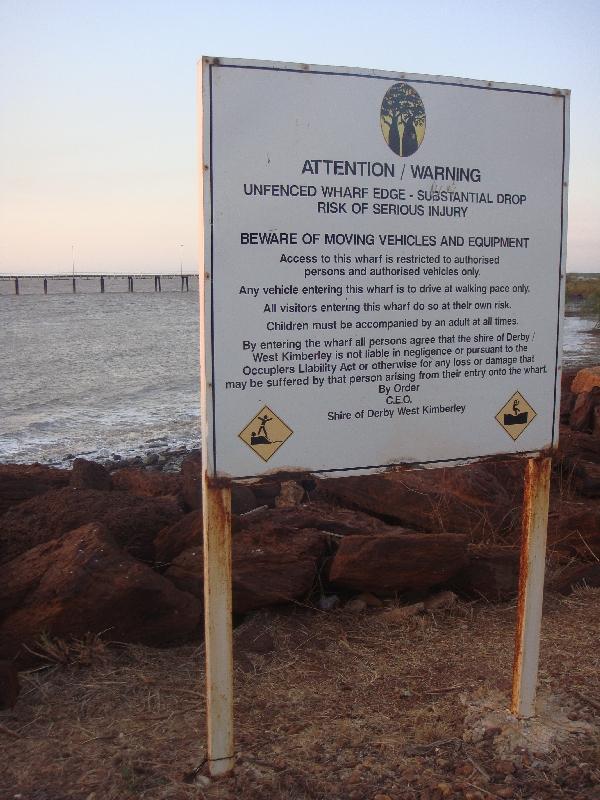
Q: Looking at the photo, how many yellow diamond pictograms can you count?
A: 2